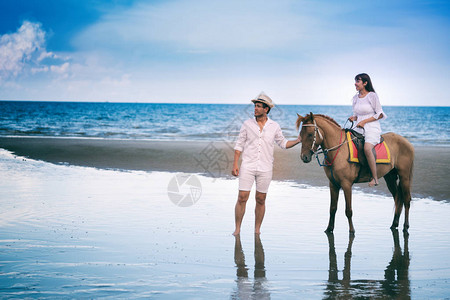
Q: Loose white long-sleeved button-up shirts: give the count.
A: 1